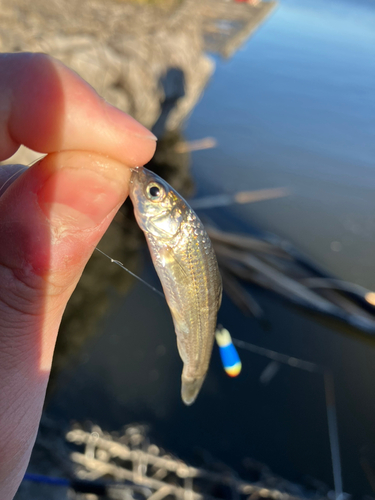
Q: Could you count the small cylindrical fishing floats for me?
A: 1